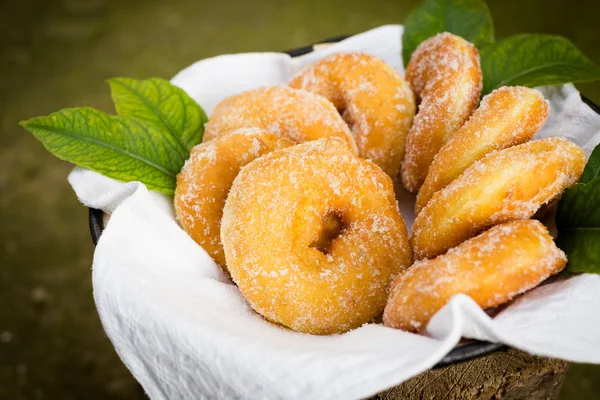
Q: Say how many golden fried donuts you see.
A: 8